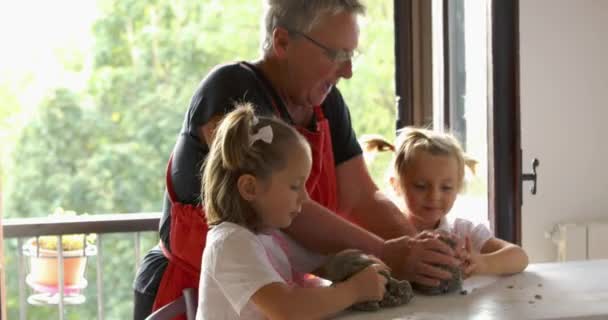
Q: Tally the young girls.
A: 2